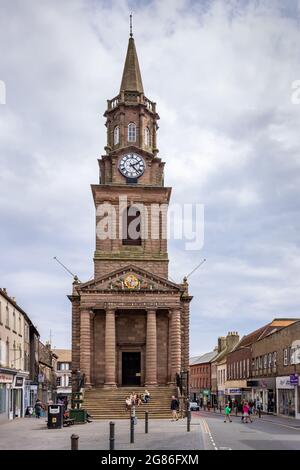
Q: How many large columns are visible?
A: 4